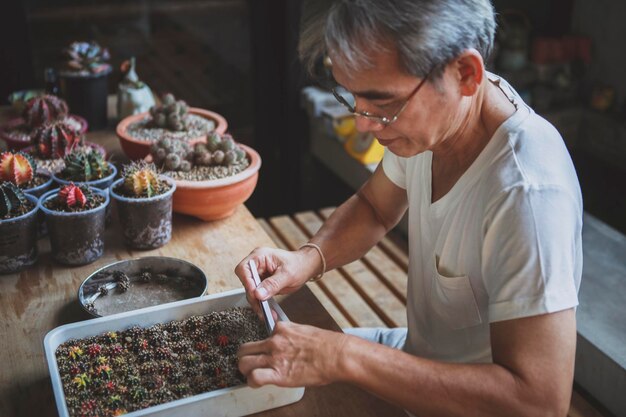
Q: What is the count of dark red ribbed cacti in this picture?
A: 2